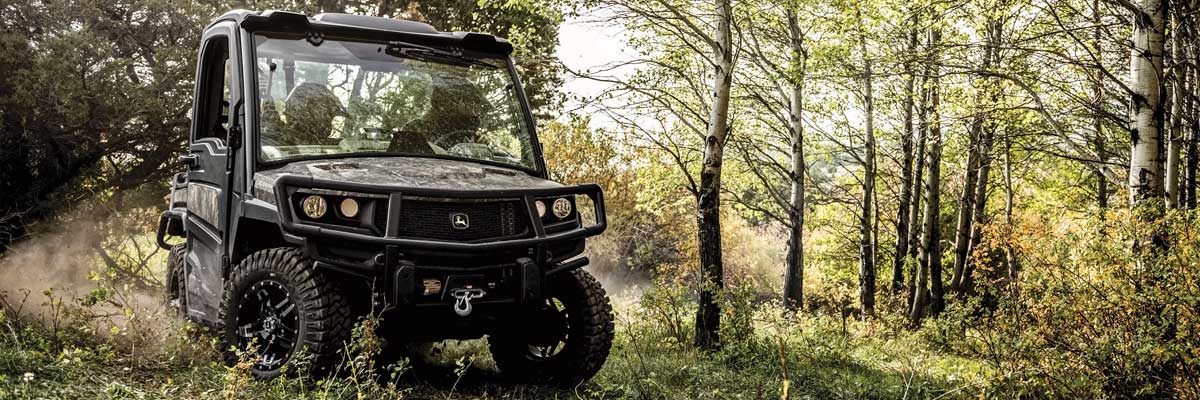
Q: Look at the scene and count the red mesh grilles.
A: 0